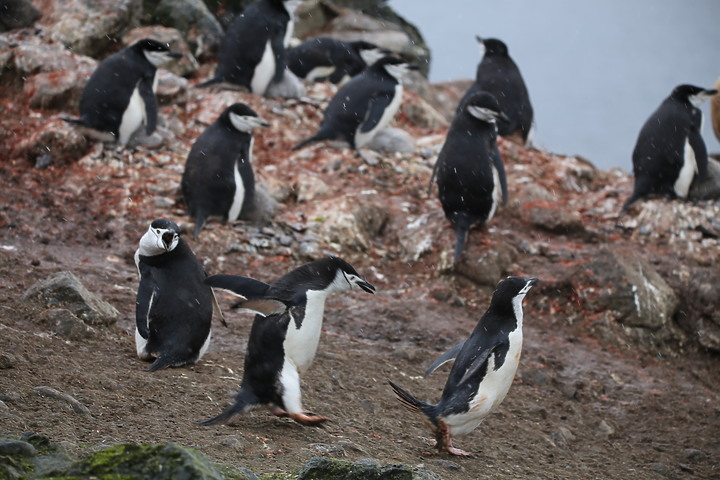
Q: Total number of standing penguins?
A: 10